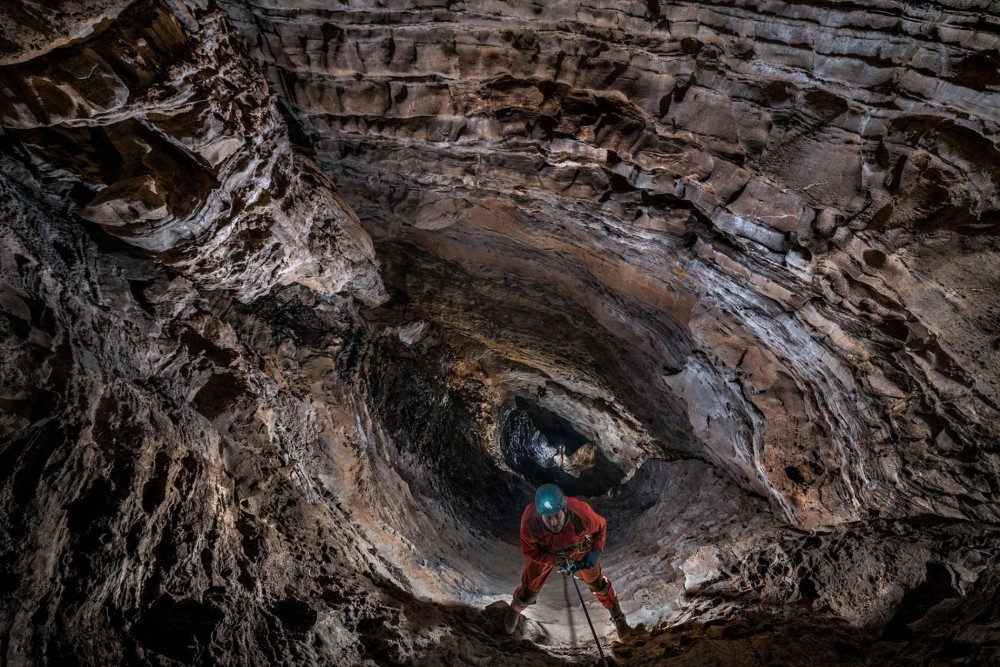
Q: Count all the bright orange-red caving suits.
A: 1